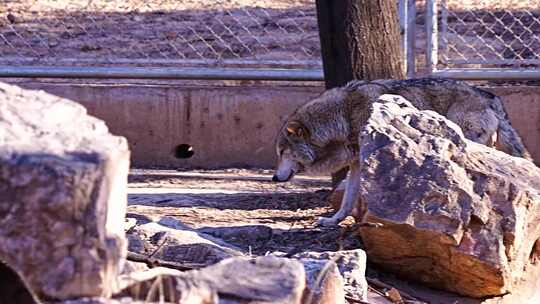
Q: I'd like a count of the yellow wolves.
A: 0